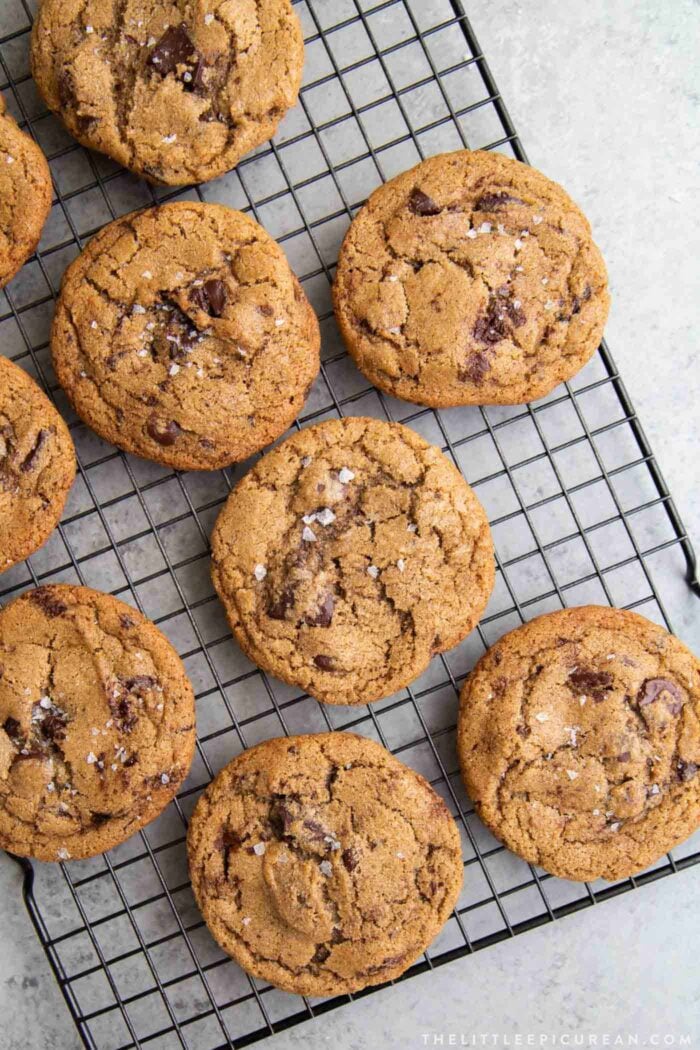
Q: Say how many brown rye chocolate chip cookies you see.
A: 9